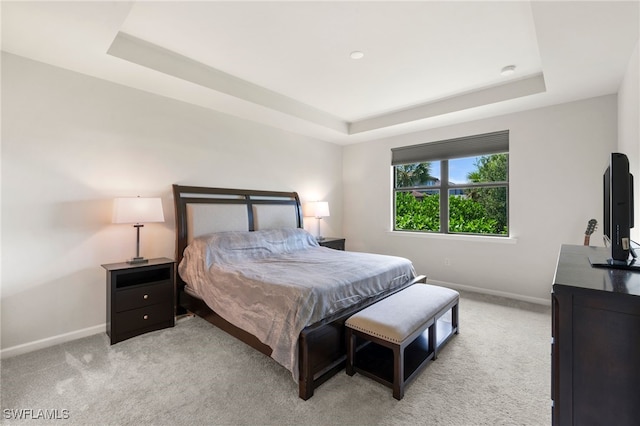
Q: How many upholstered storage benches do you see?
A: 1